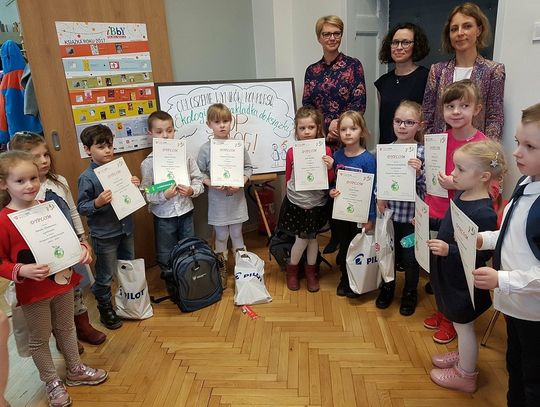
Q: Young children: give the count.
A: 11